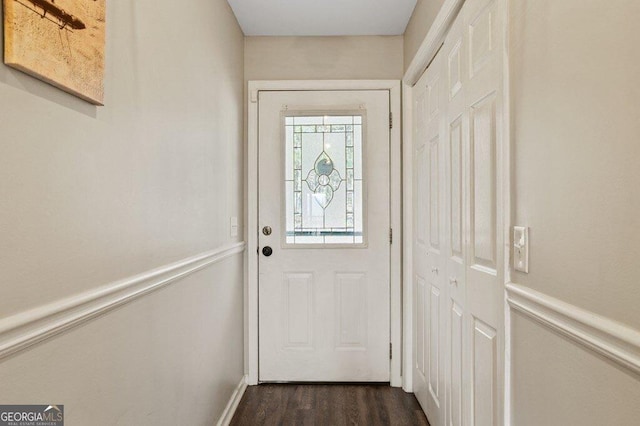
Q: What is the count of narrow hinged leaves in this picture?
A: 4